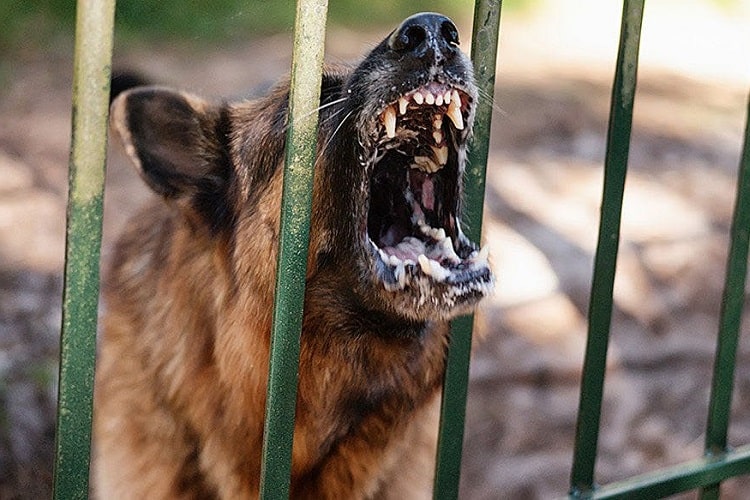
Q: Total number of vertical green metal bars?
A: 5